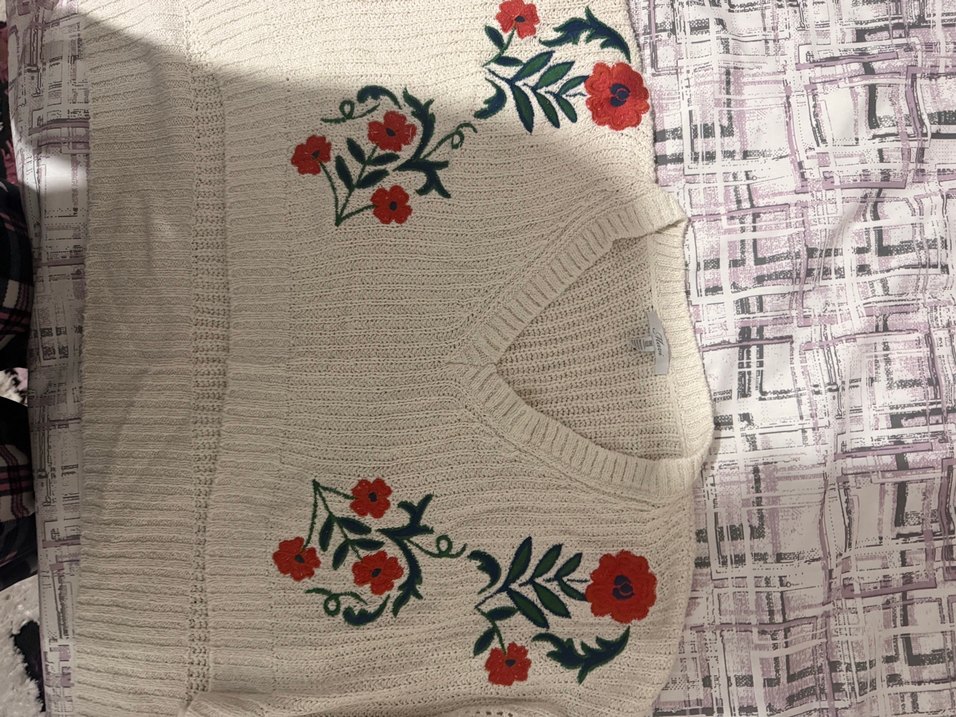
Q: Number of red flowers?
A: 10